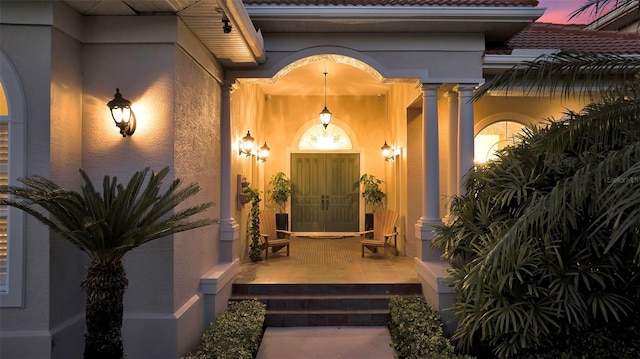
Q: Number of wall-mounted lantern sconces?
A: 4